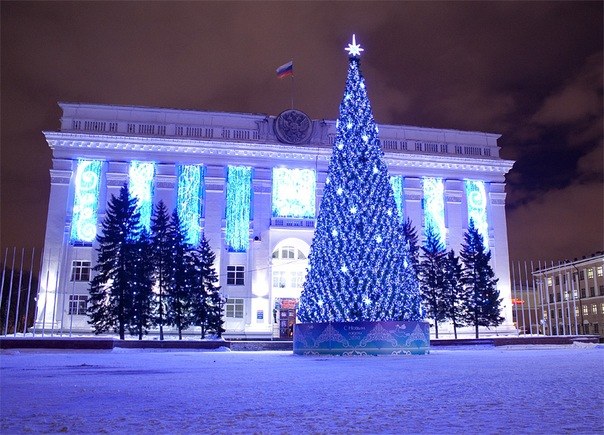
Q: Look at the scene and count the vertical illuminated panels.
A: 8